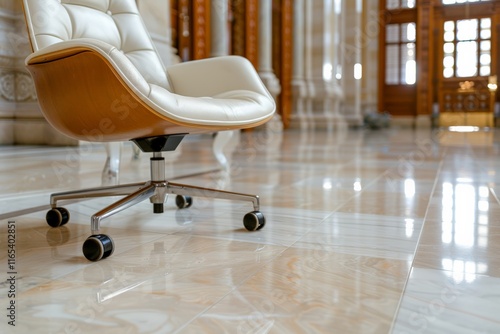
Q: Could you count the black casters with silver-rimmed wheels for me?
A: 4